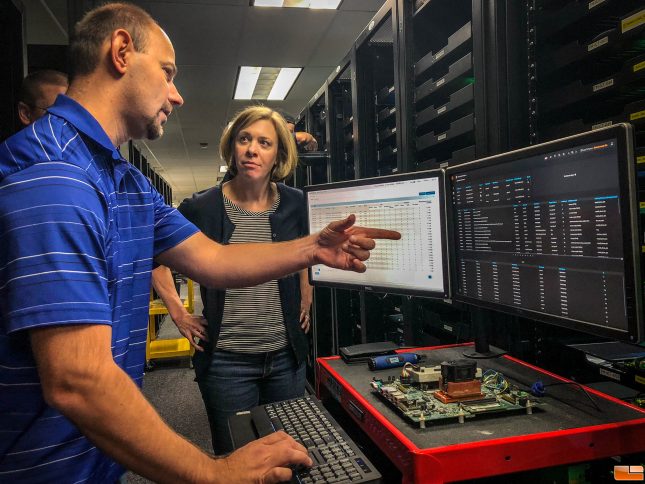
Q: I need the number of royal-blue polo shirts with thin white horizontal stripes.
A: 1